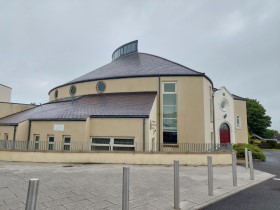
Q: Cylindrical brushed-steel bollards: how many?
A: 7